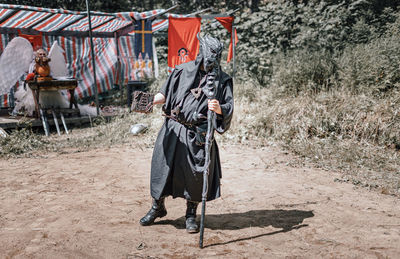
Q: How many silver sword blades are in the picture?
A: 3